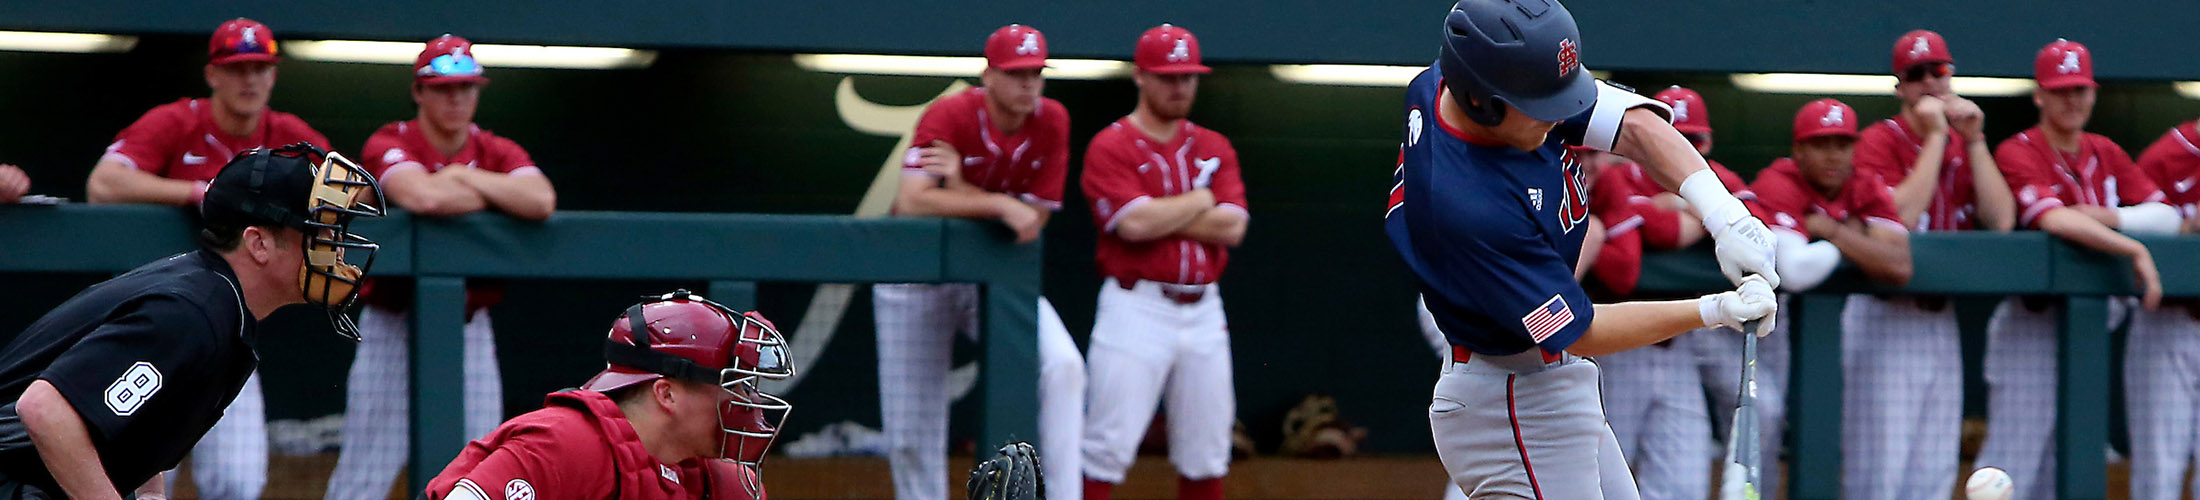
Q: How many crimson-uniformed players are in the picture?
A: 11